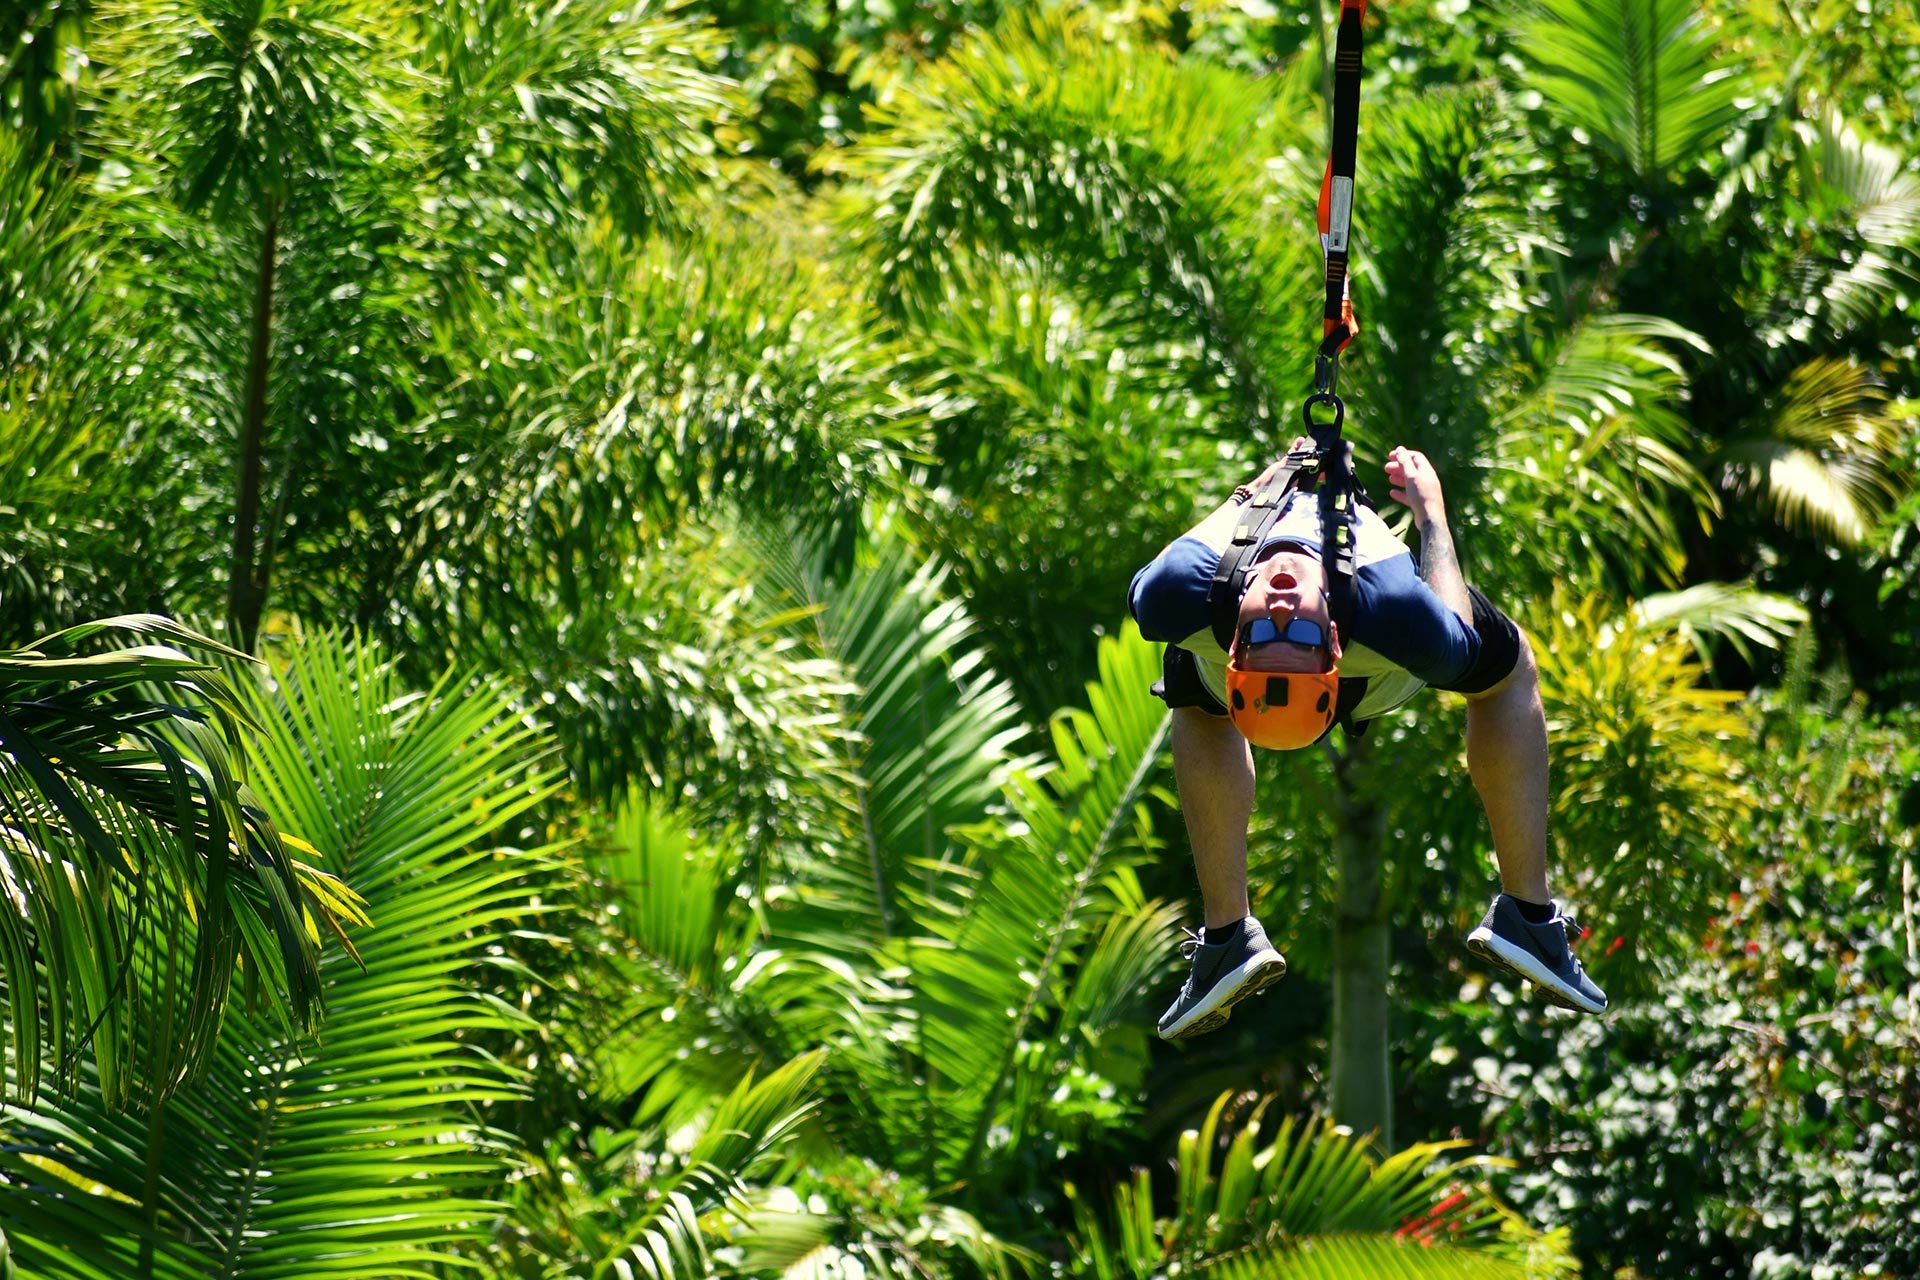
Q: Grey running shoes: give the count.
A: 2